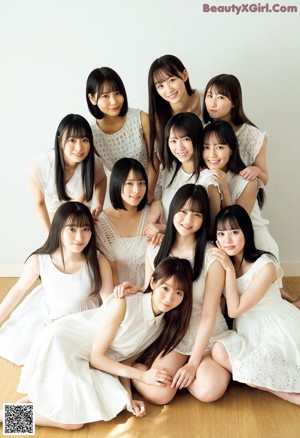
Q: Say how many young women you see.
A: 11